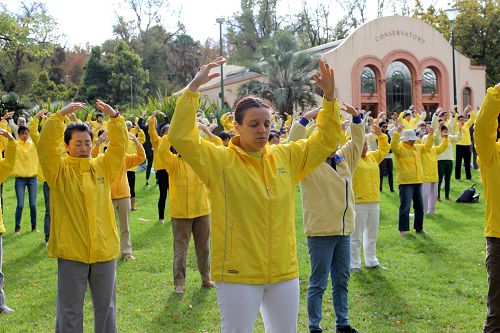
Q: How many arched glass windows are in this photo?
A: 3